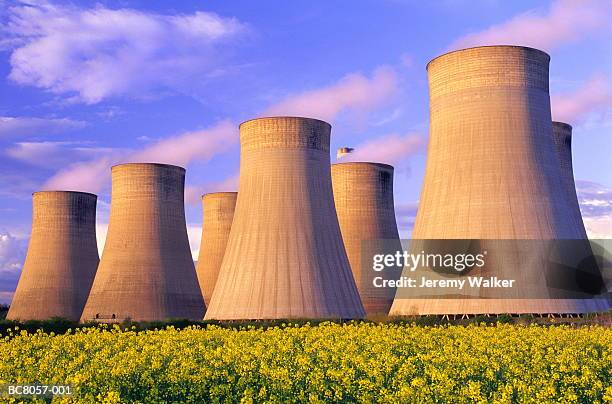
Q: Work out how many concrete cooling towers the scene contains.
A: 7